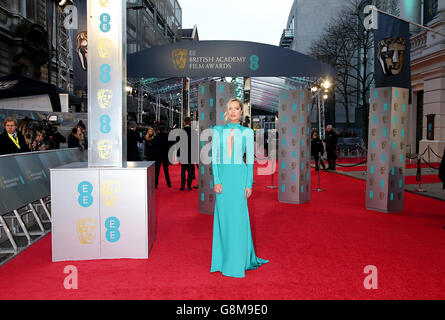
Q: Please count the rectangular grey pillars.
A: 3